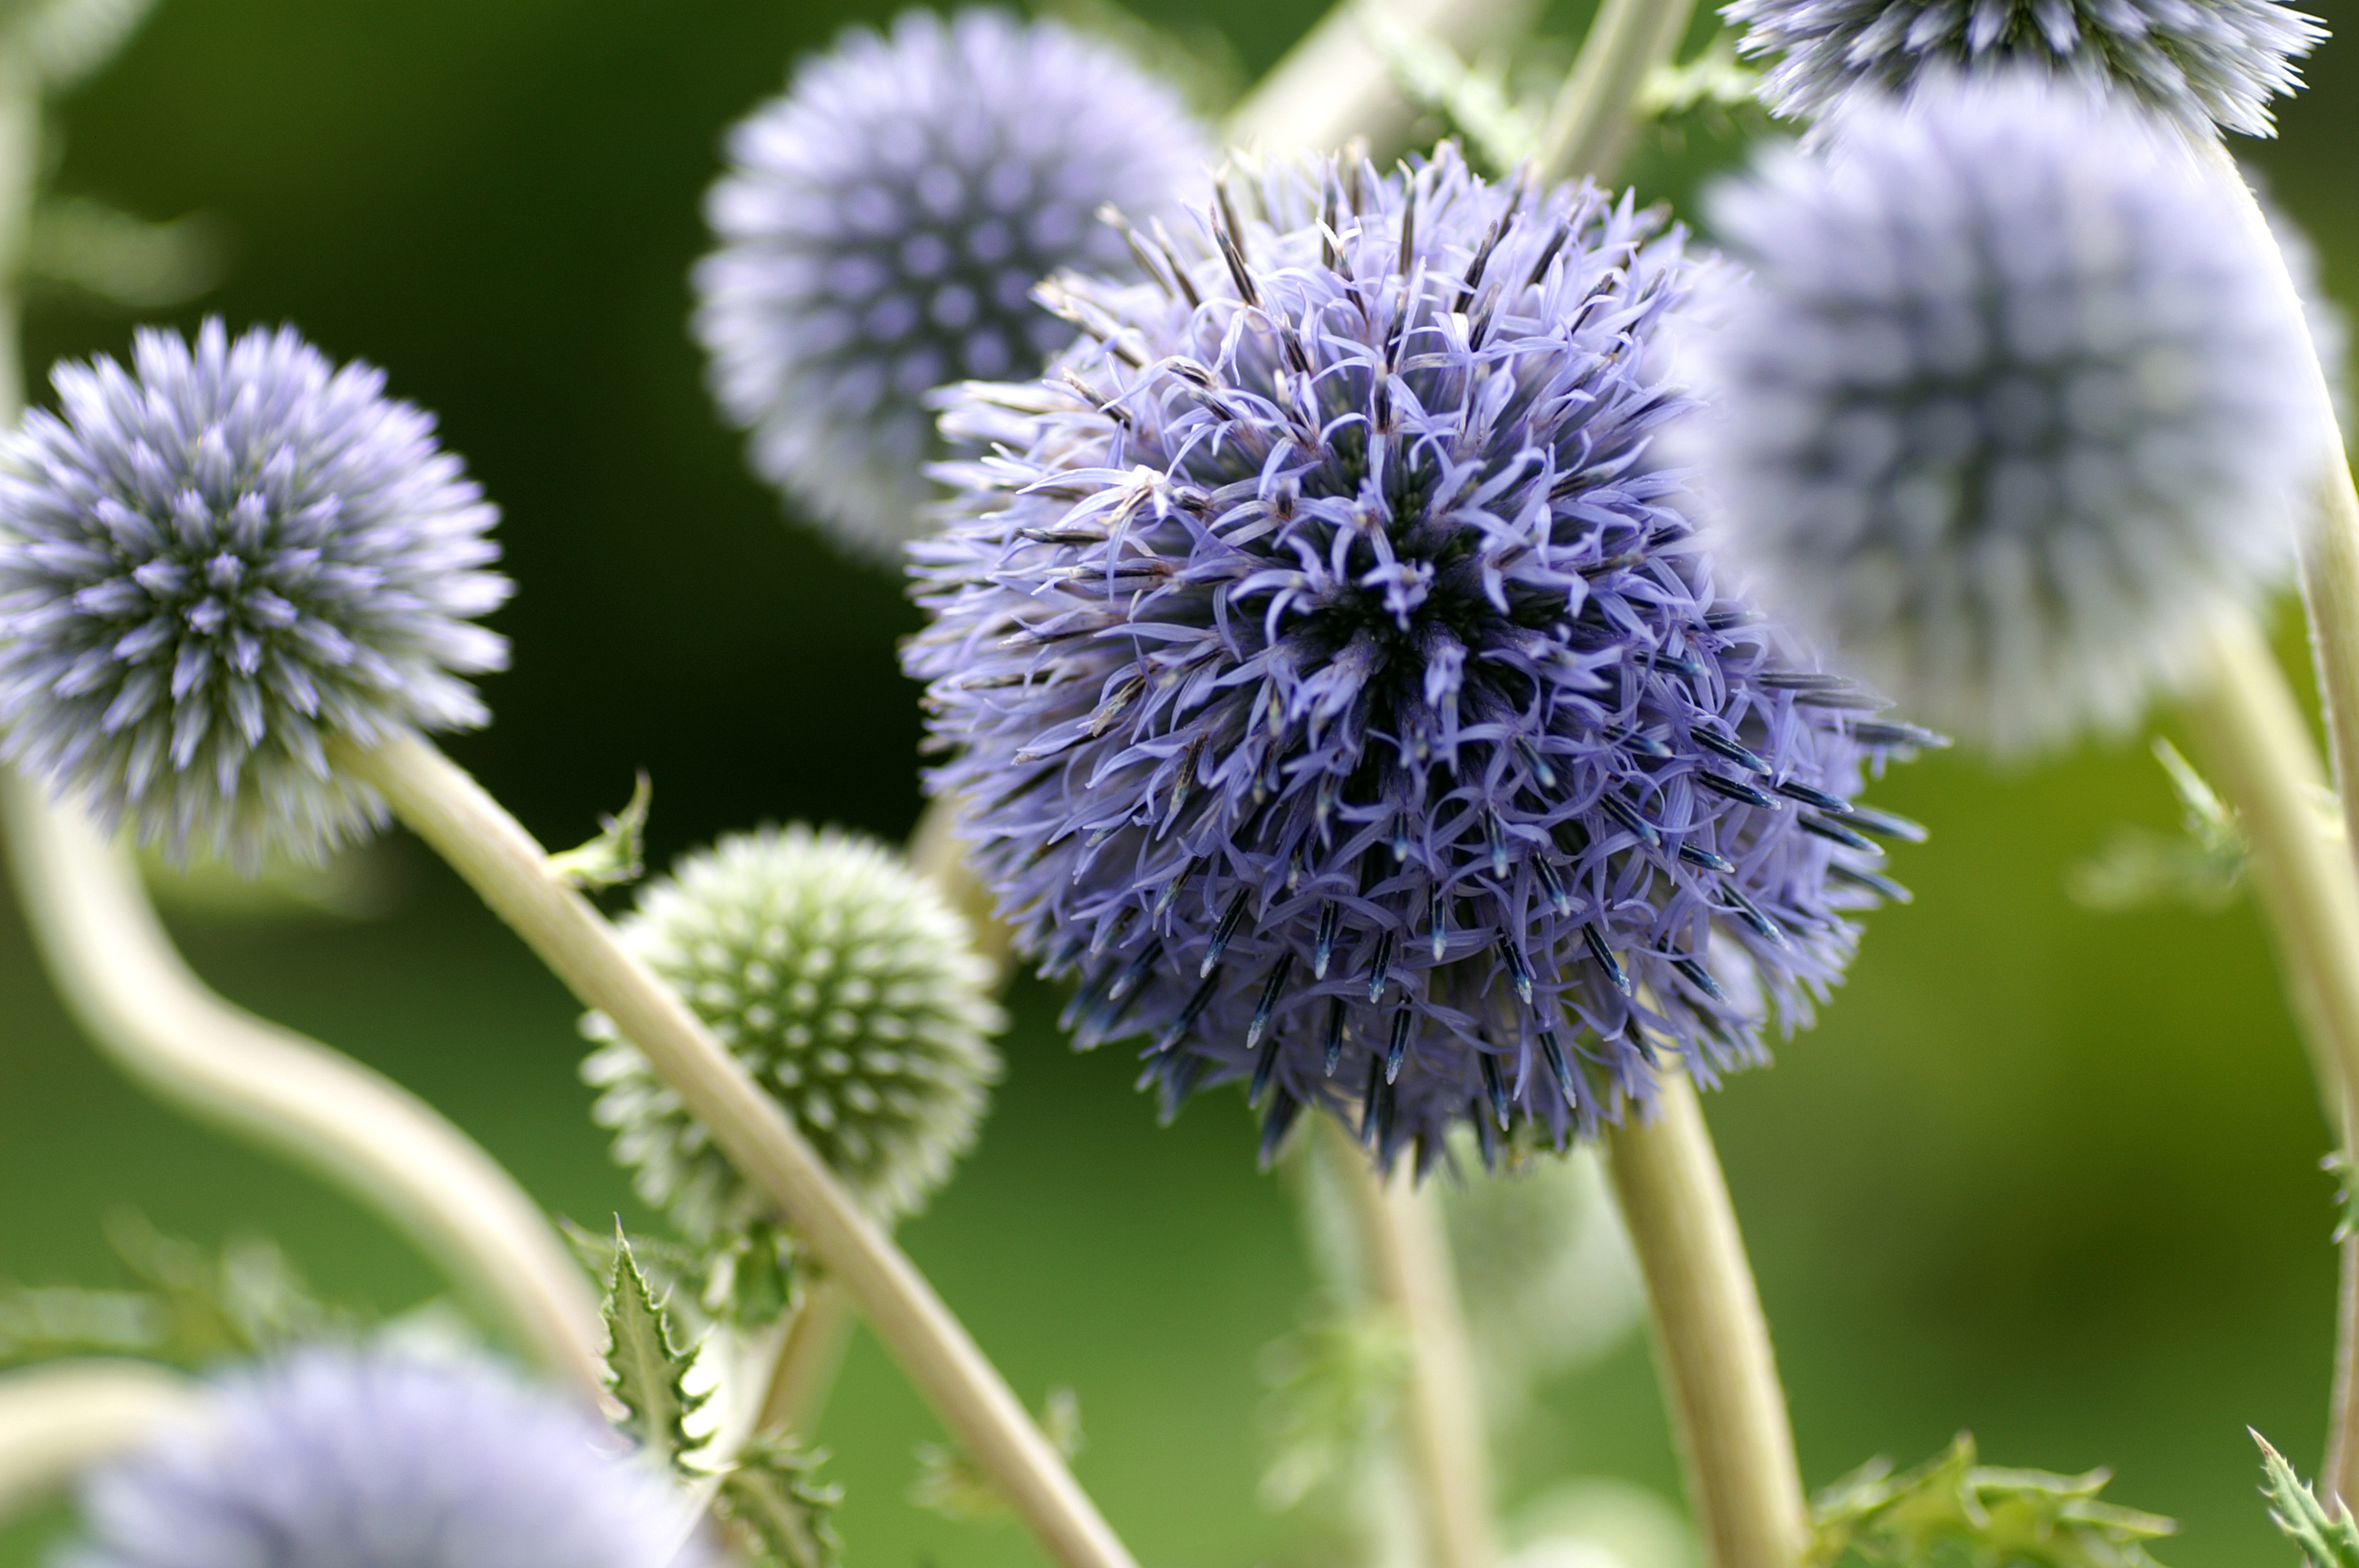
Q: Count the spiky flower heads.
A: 7